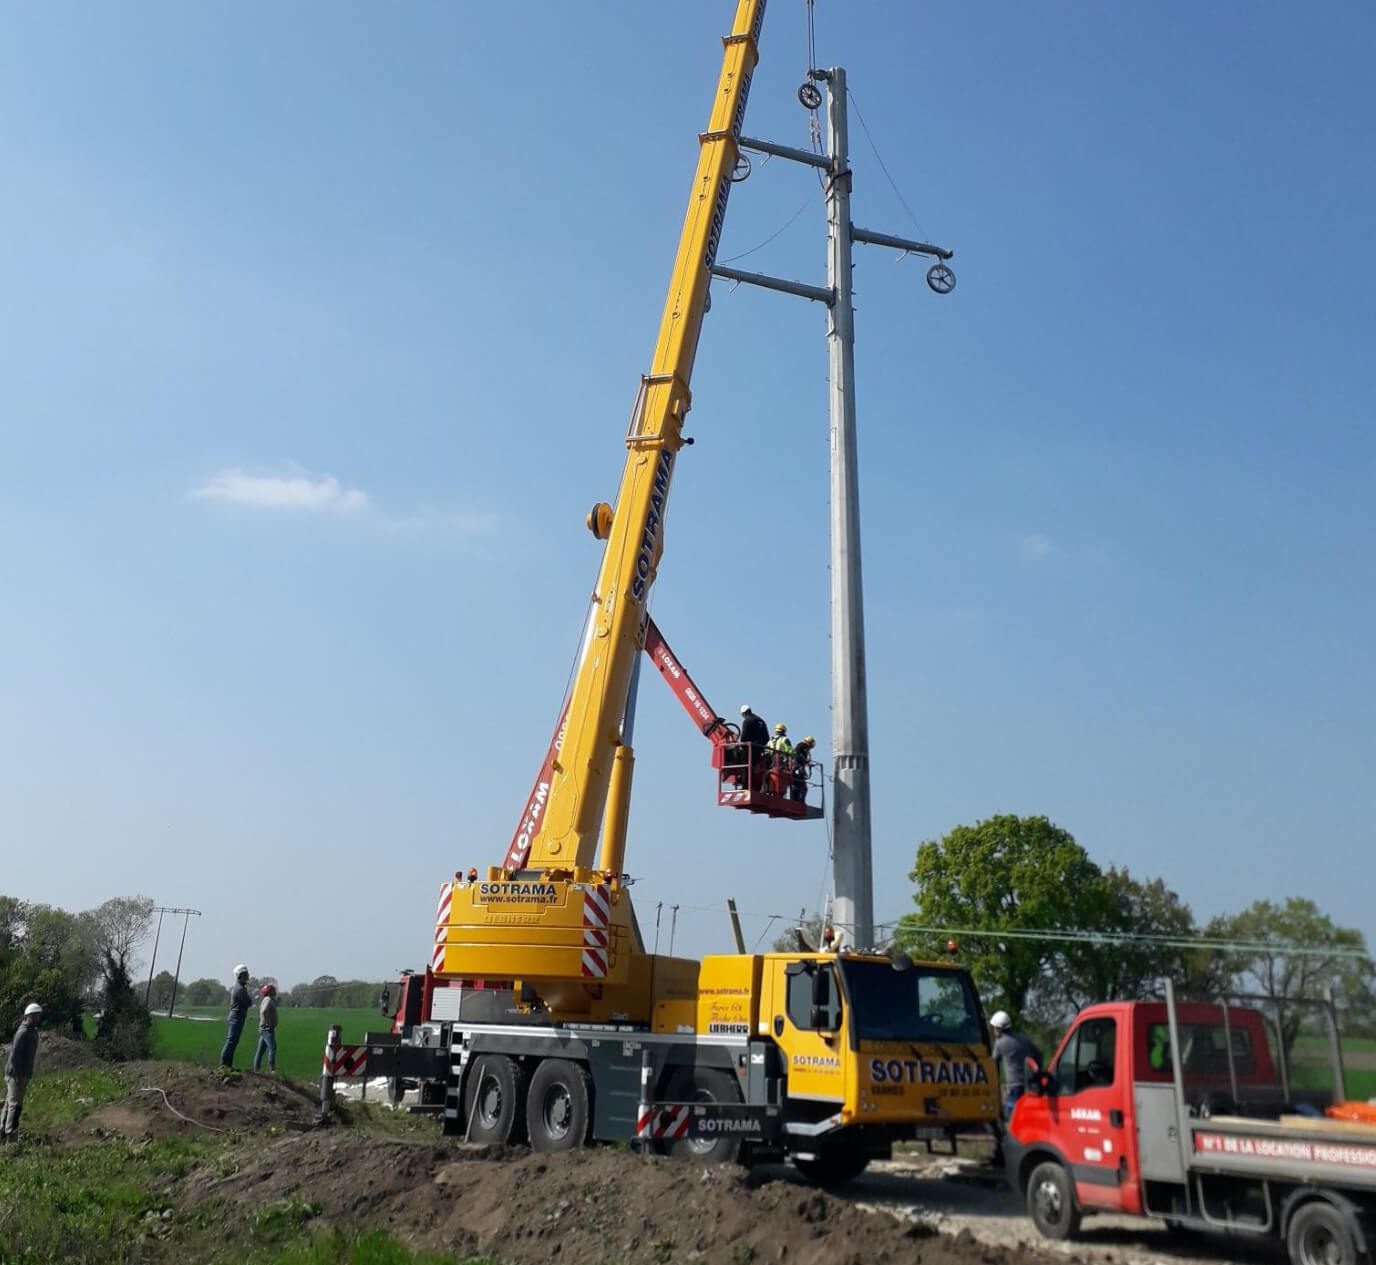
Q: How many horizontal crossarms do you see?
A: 3